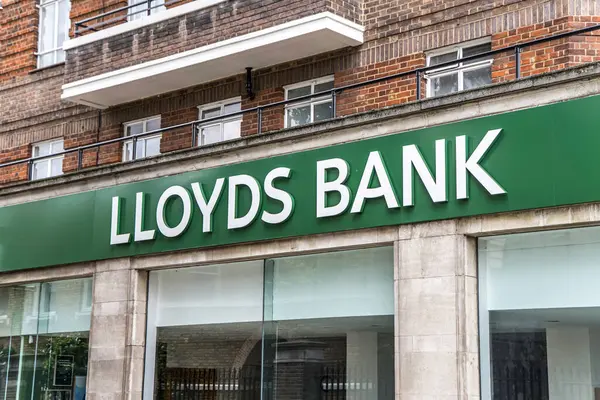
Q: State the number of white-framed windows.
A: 7